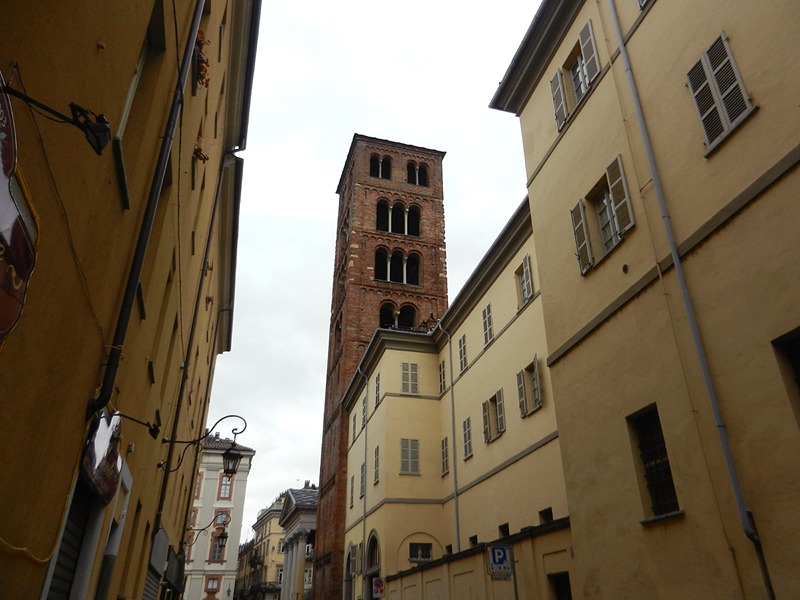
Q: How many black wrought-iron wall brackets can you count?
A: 2